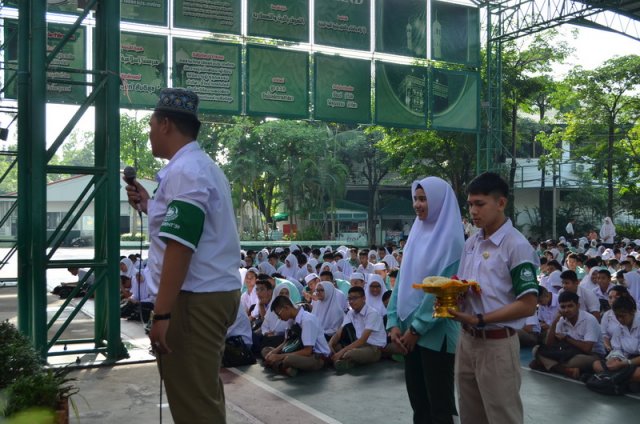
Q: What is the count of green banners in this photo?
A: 14